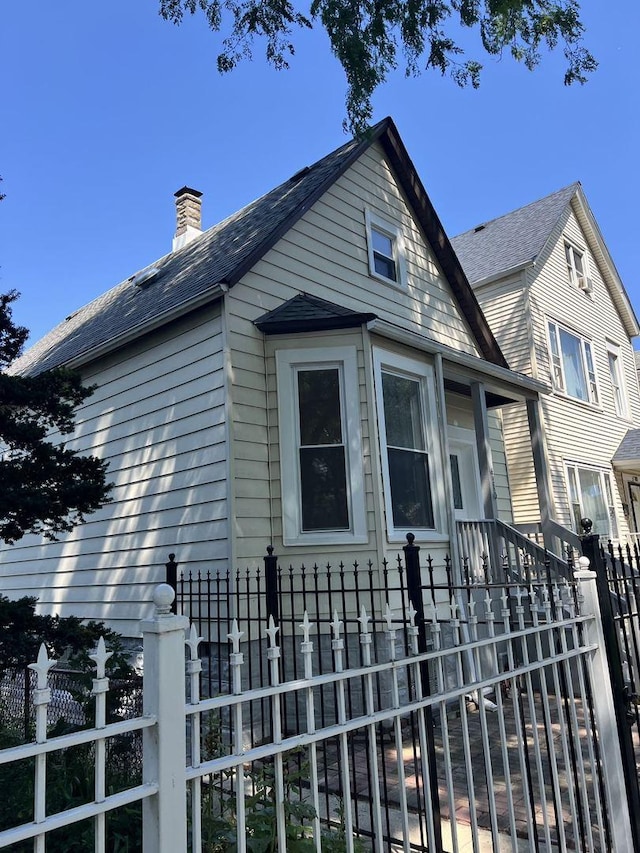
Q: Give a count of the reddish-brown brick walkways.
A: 1